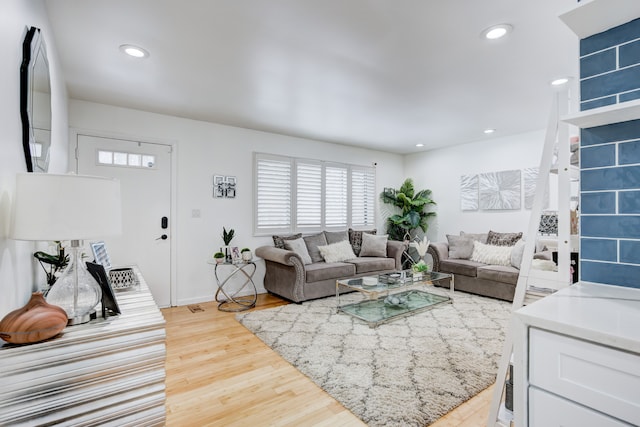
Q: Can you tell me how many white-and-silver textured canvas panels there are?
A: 3